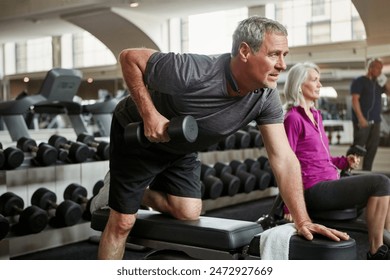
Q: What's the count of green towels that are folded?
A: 0